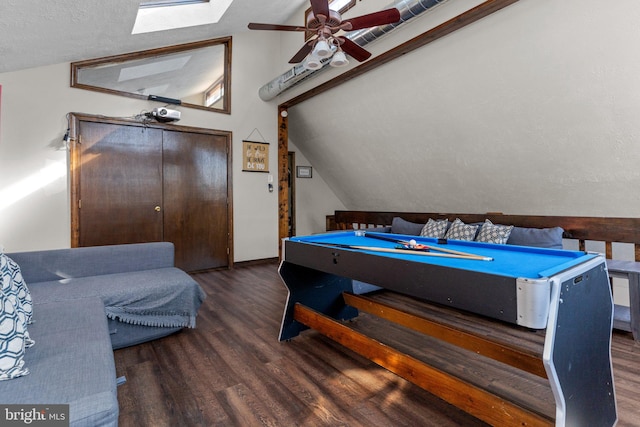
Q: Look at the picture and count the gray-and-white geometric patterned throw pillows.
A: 3